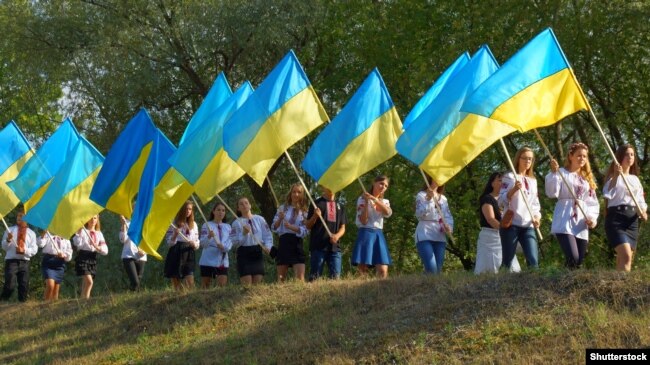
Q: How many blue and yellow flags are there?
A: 12